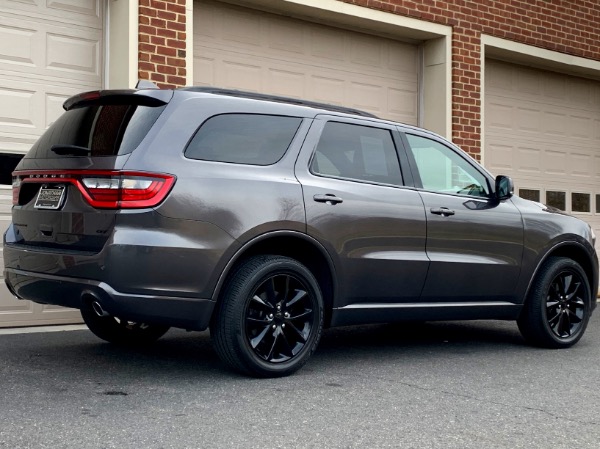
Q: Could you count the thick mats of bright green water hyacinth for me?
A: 0